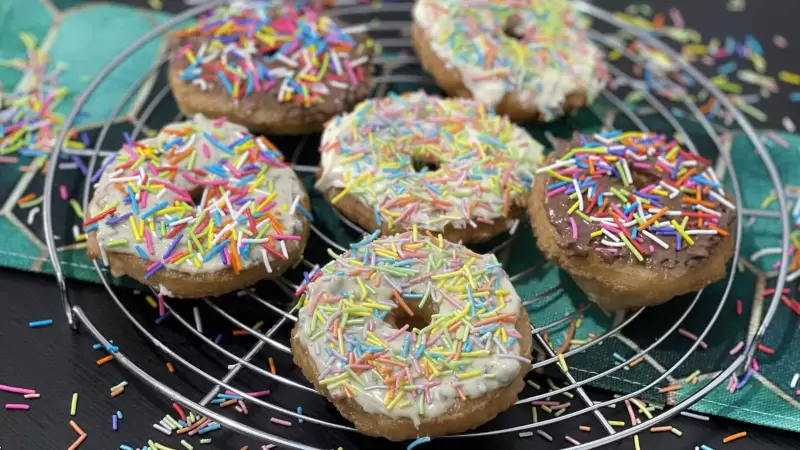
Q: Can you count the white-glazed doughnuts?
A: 4